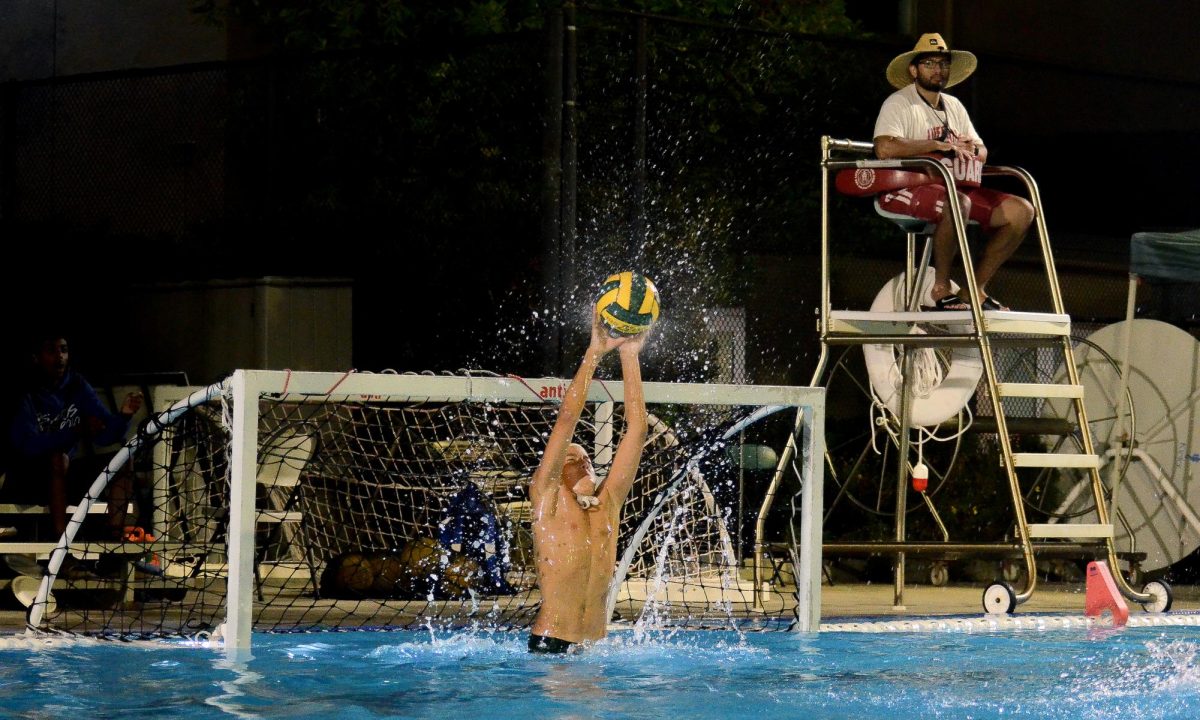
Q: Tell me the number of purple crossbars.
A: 0